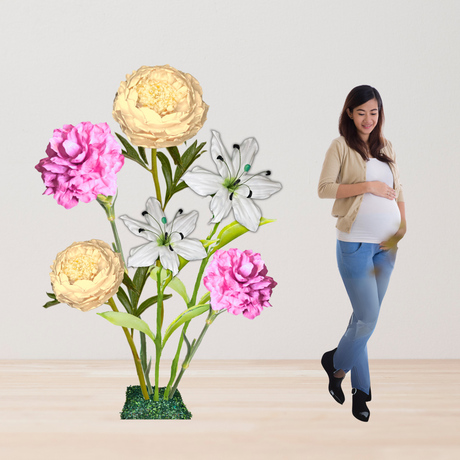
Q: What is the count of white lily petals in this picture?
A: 12